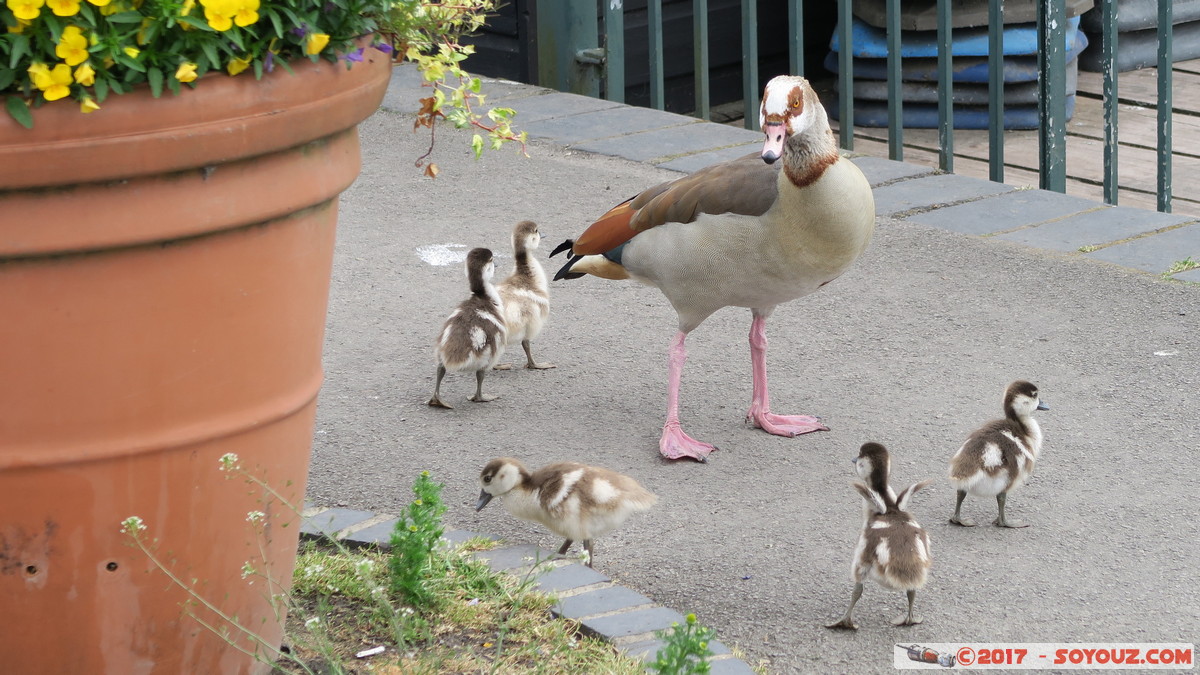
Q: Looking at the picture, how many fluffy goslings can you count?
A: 5